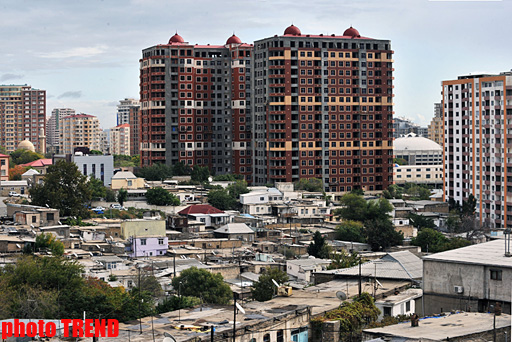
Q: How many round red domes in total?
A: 4